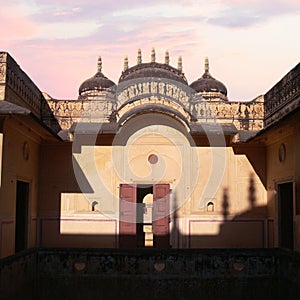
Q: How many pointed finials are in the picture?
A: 7